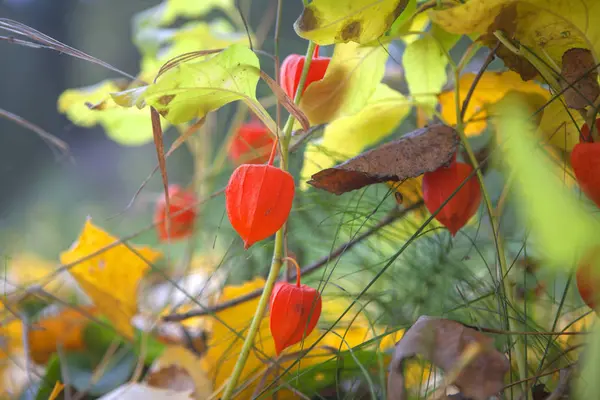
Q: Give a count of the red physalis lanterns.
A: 8